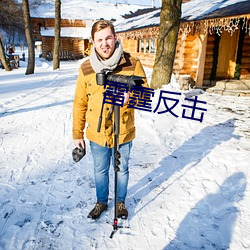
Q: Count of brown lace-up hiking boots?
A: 2